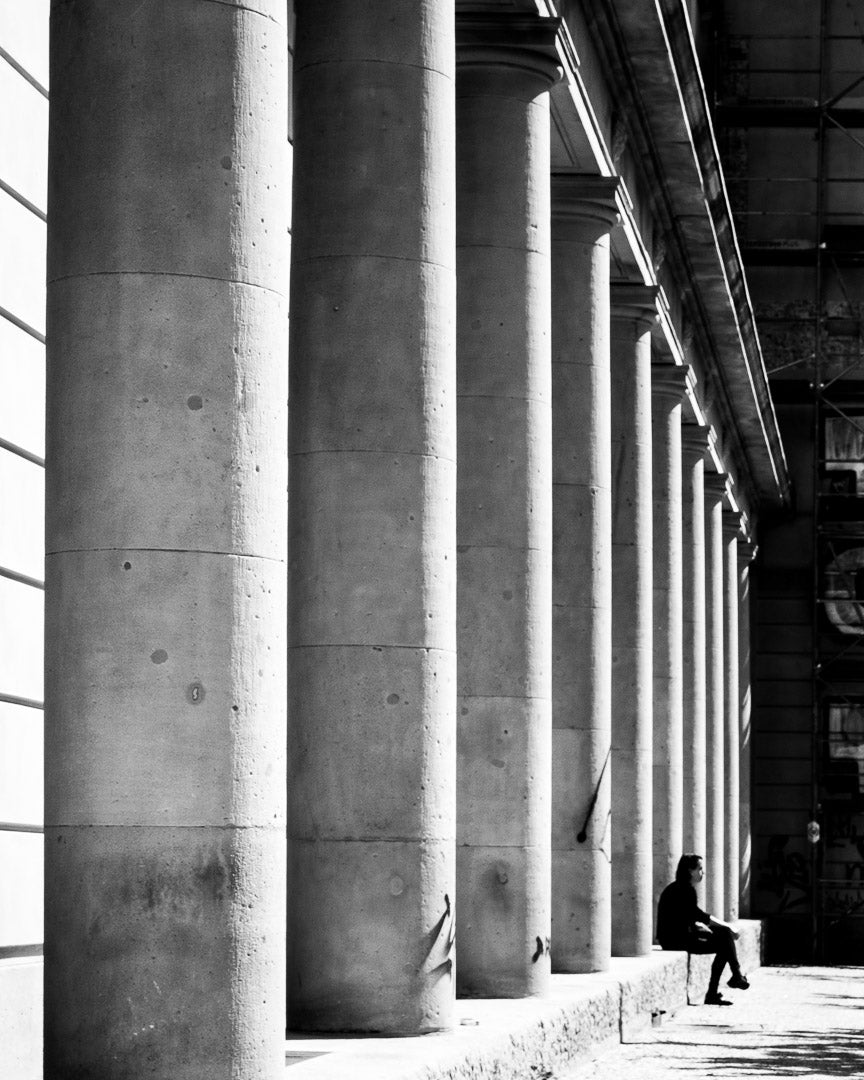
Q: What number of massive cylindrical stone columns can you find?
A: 10